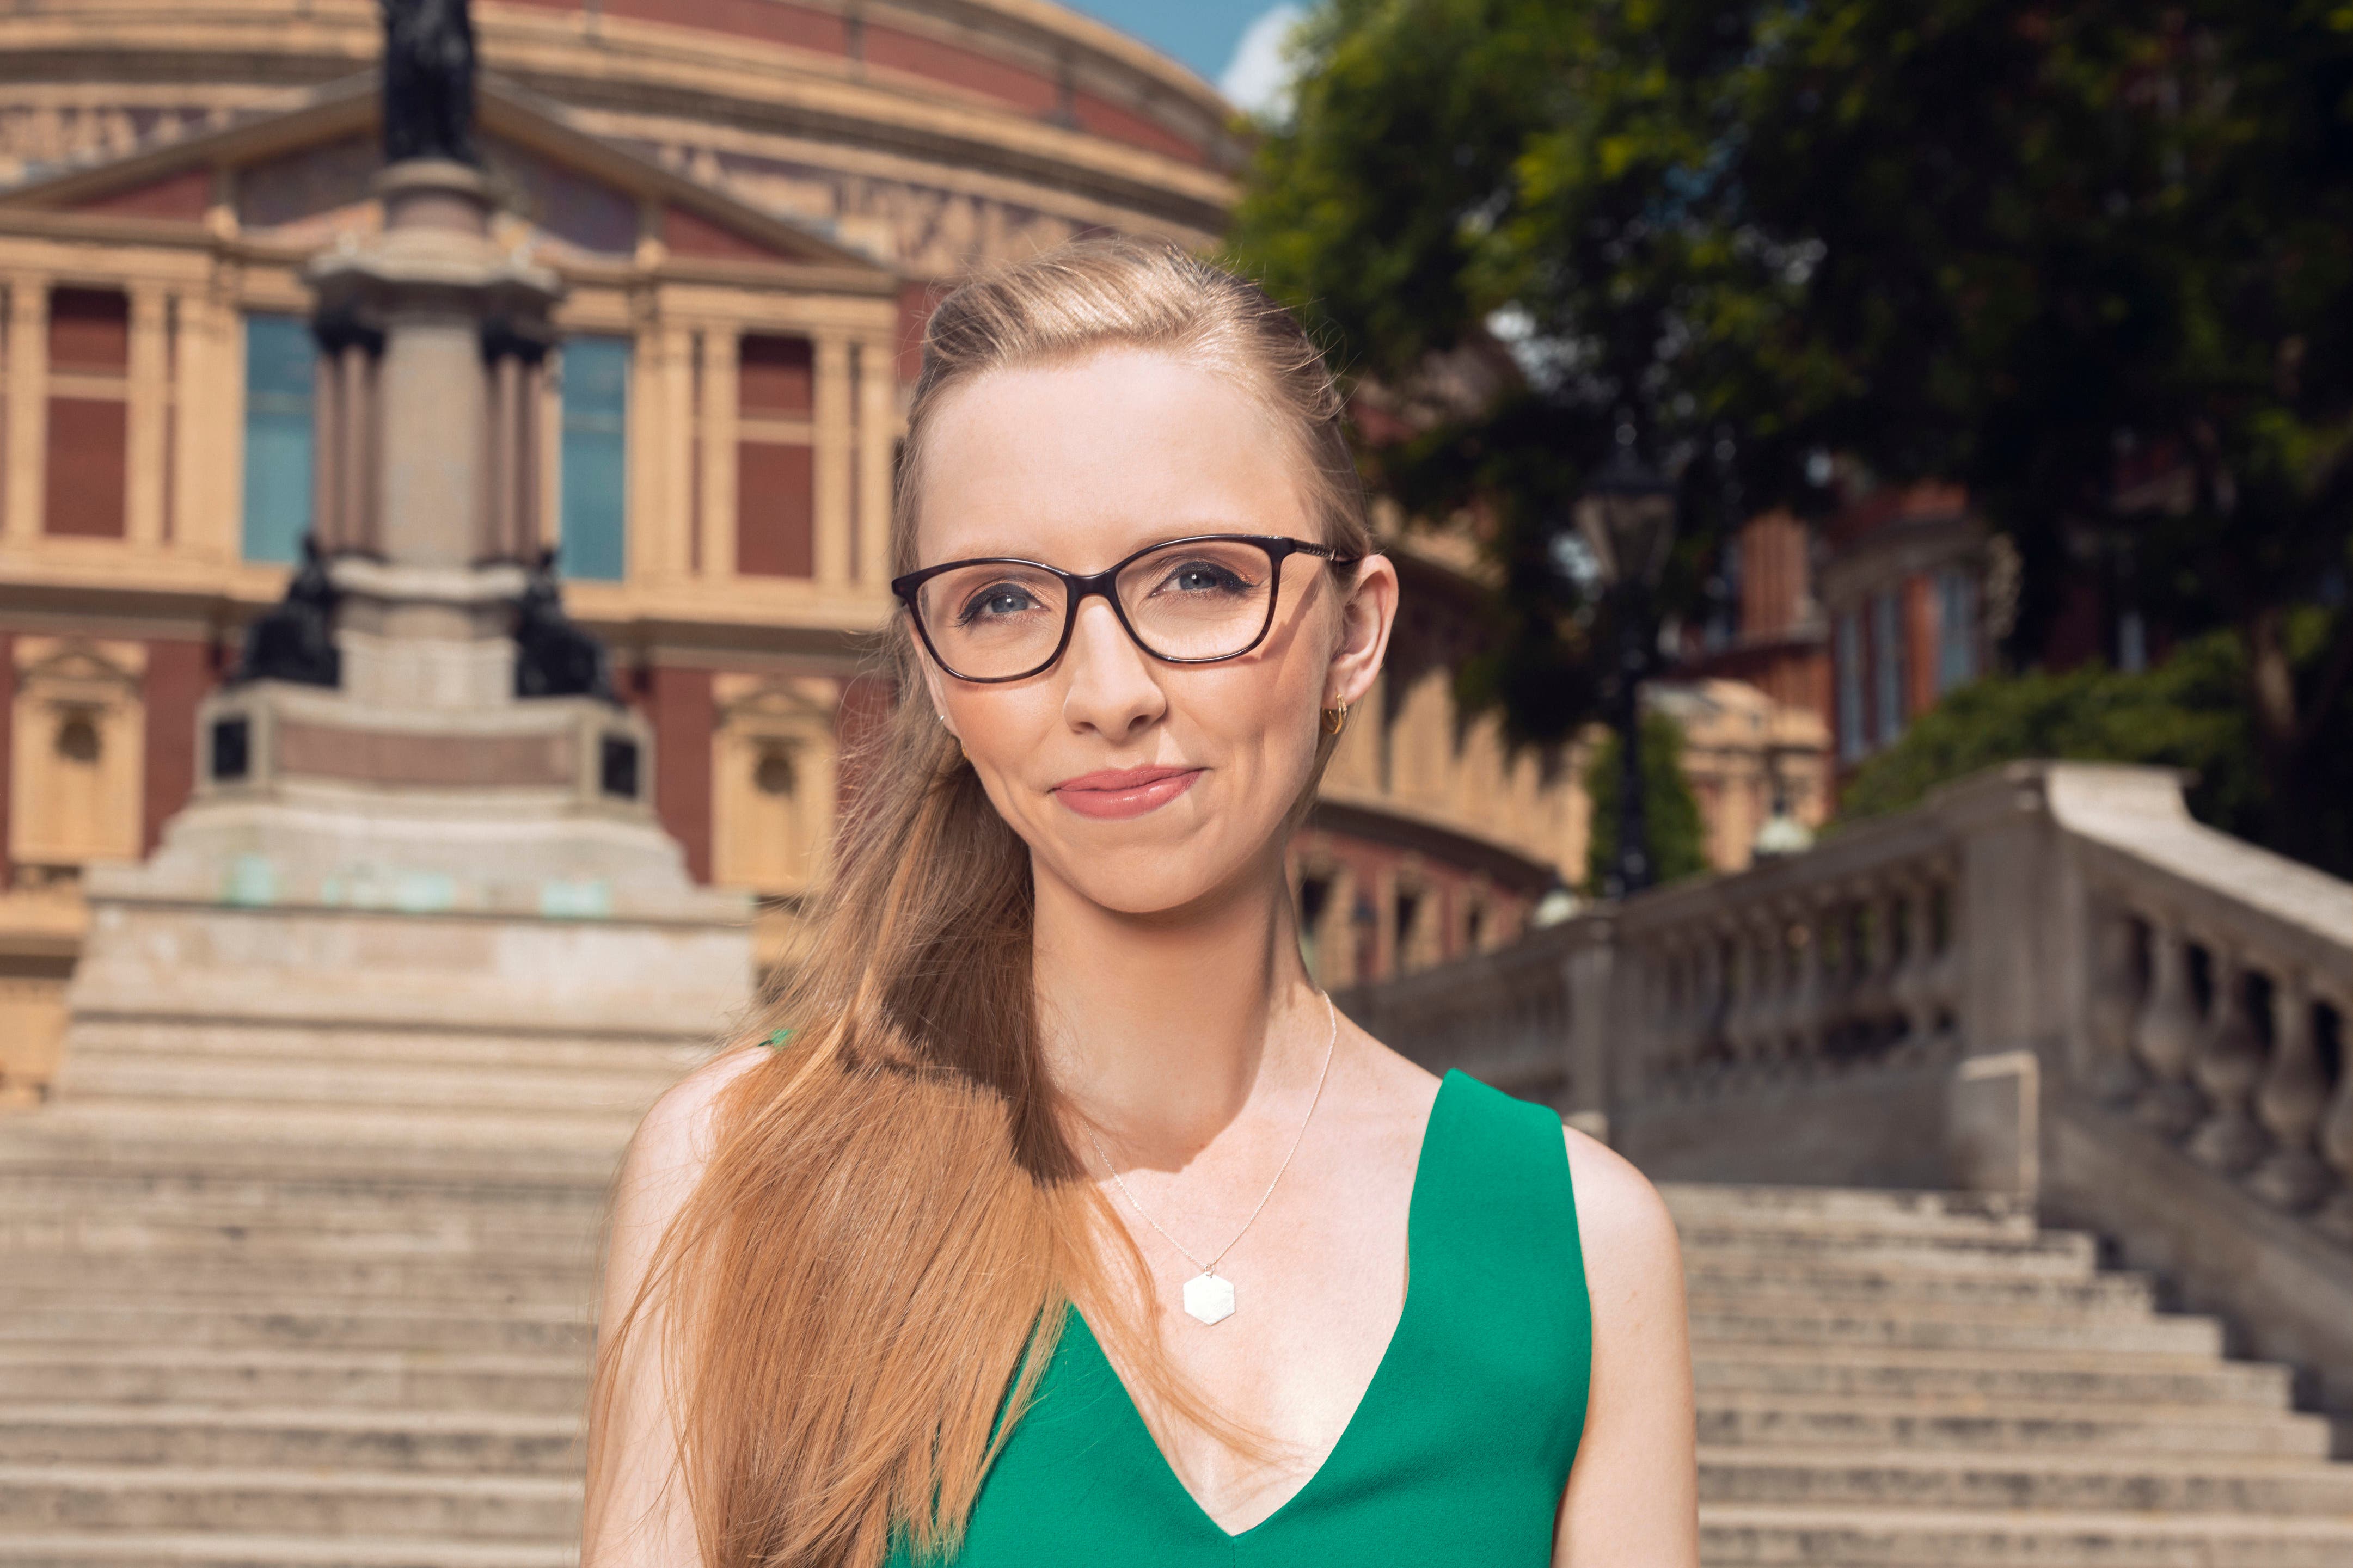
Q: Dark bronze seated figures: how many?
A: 2